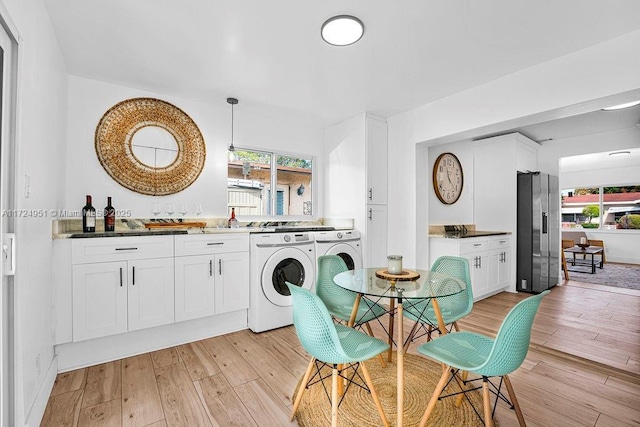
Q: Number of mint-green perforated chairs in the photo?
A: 4